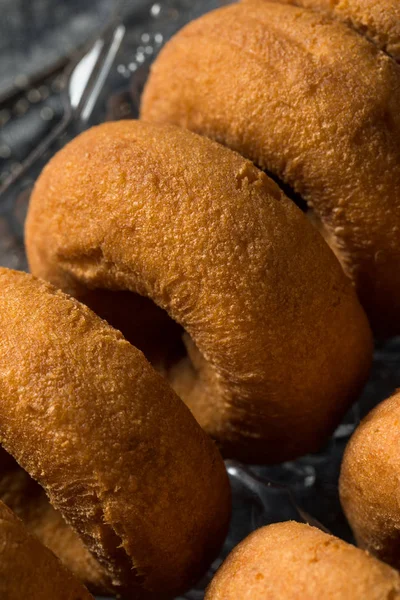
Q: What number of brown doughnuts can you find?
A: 7